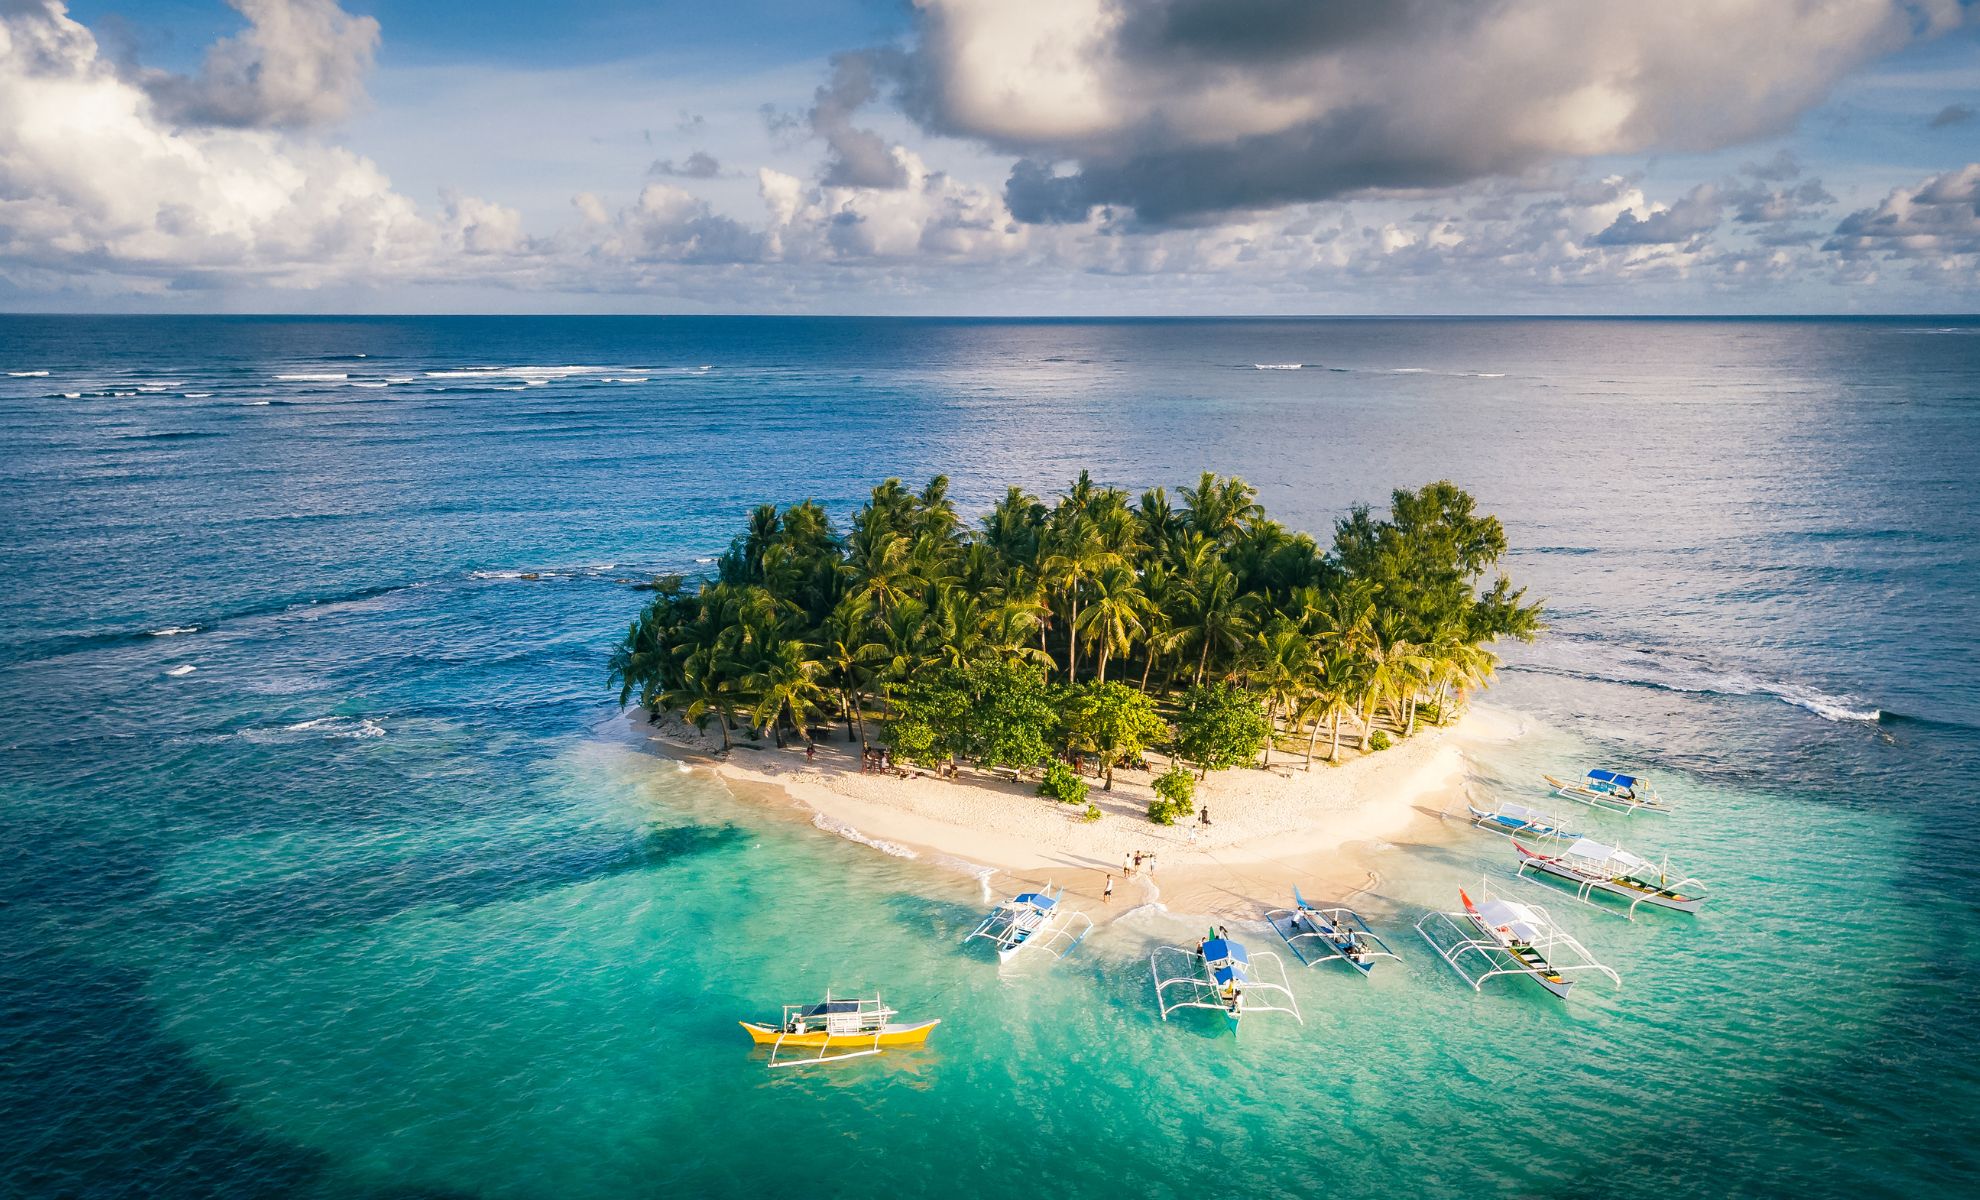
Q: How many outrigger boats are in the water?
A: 8